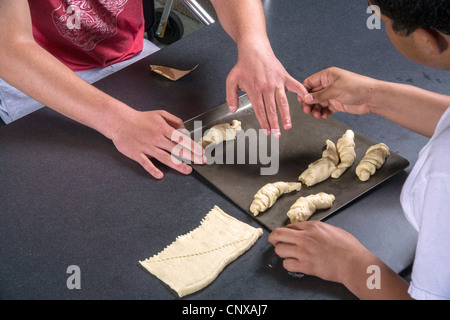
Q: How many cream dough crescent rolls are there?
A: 6